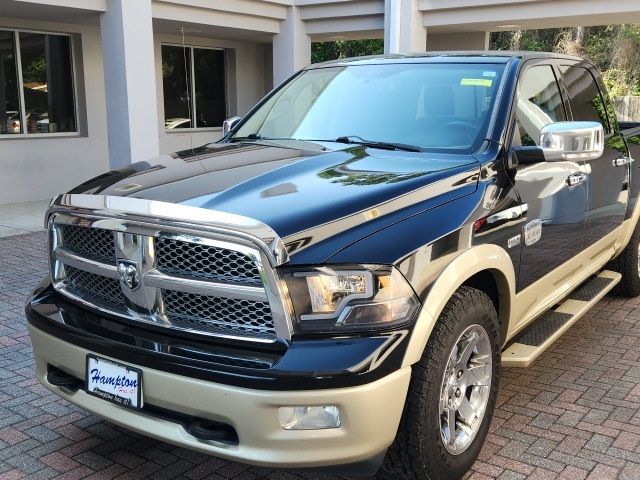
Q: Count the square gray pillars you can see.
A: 3